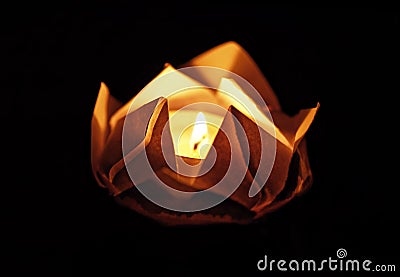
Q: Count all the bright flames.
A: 1